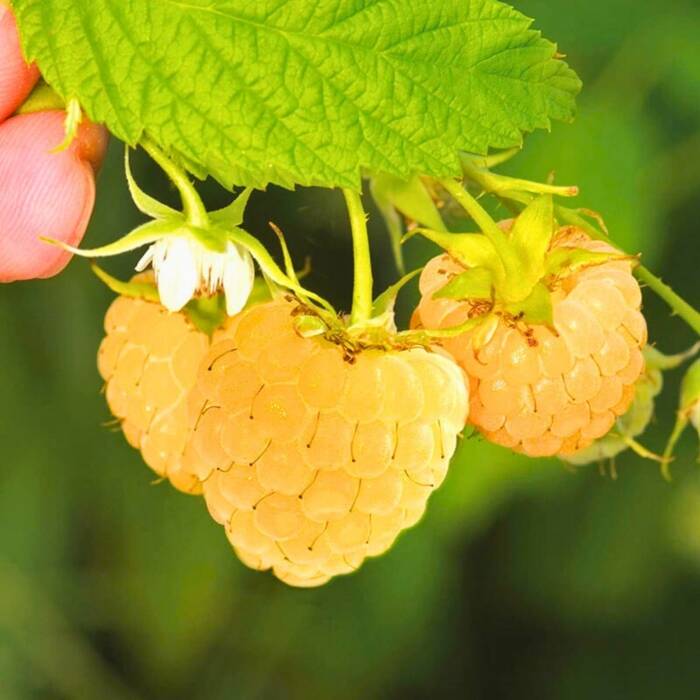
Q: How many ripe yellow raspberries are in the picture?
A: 3